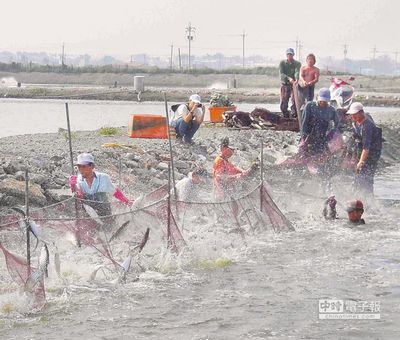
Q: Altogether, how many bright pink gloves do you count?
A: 2